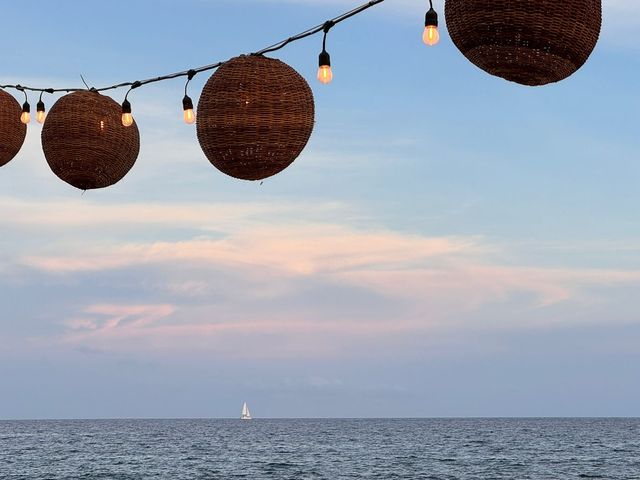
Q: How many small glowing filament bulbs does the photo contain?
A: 6